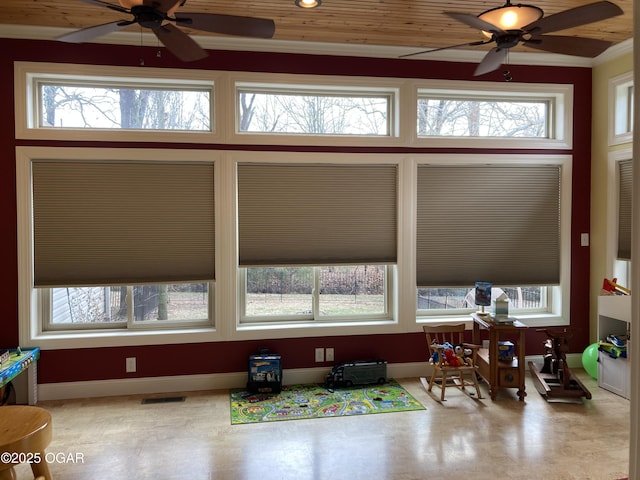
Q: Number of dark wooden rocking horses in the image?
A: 1